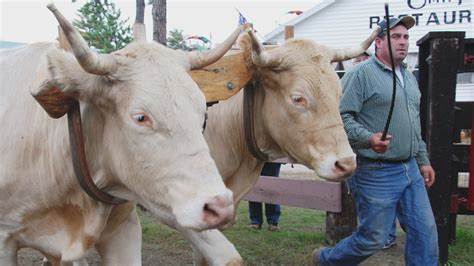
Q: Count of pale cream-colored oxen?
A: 2